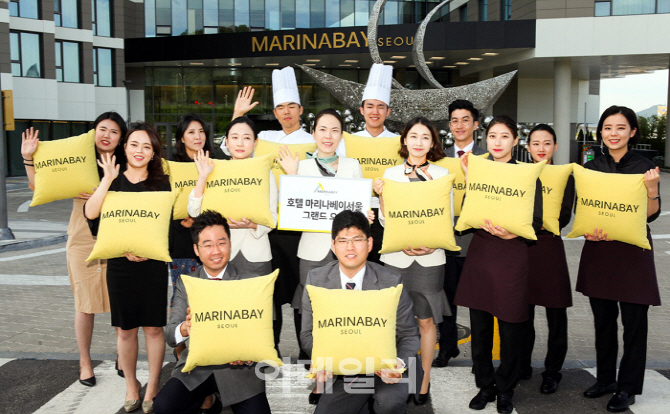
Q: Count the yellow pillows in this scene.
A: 13